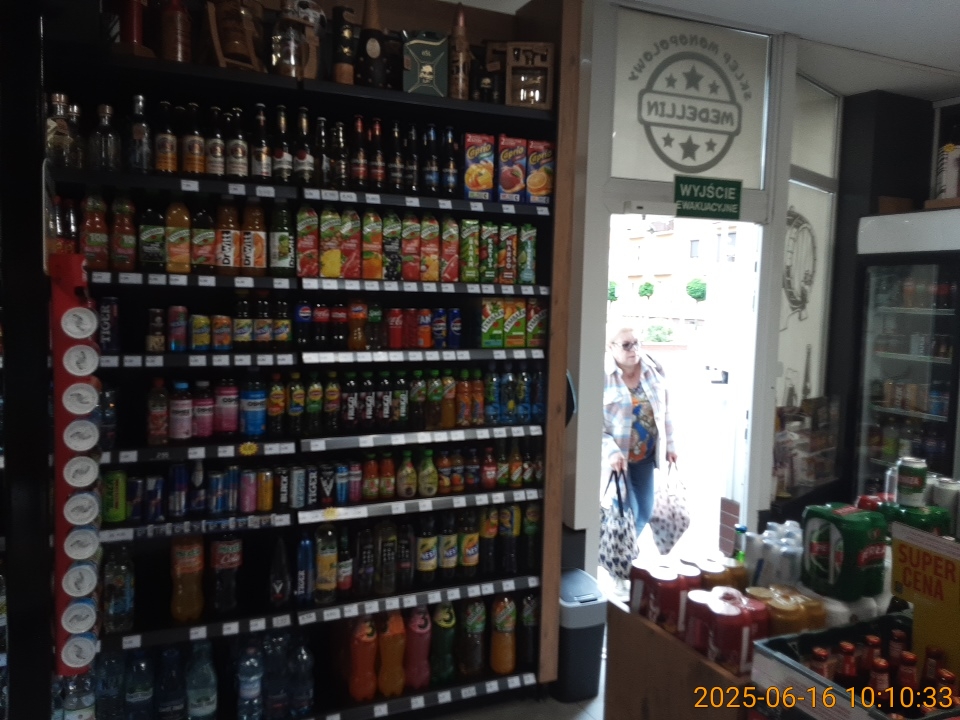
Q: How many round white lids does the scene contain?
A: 10